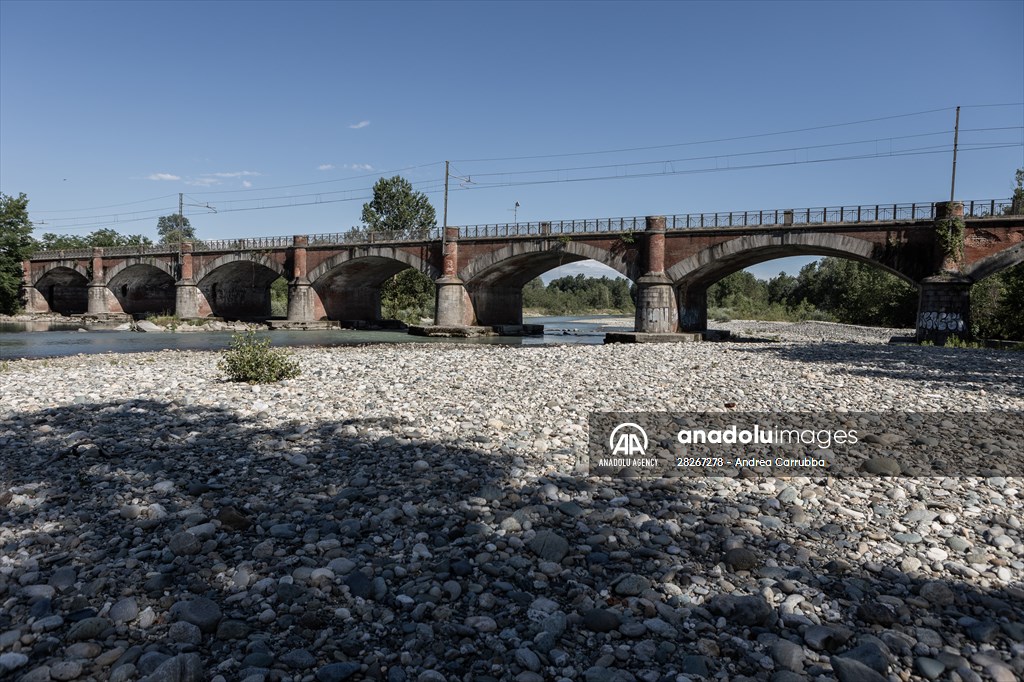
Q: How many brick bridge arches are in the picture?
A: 7